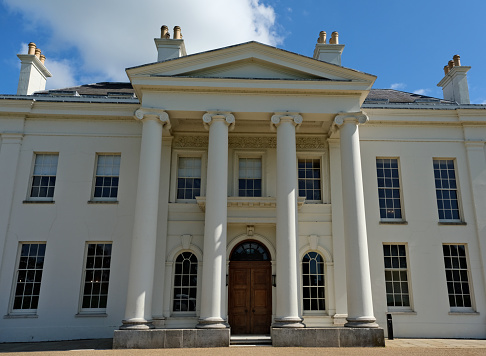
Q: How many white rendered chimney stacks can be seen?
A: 4